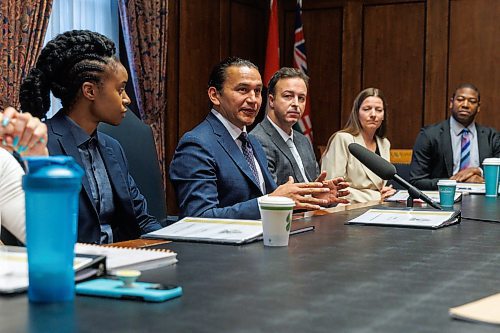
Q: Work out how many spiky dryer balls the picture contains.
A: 0